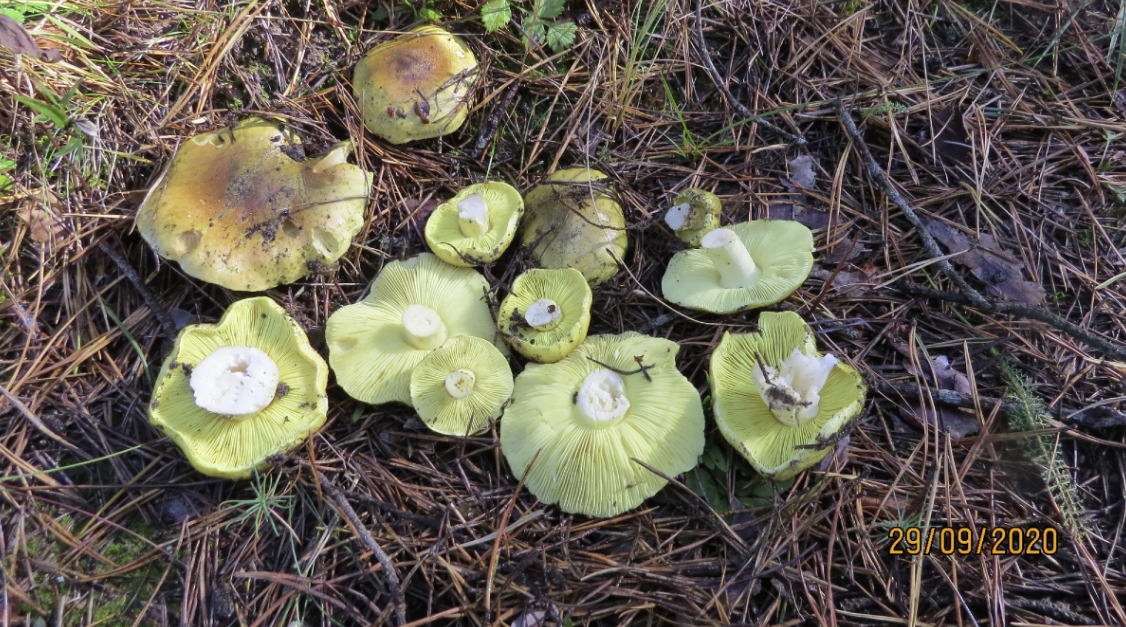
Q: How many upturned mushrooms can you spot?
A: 9